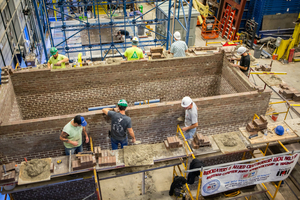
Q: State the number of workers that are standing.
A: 7